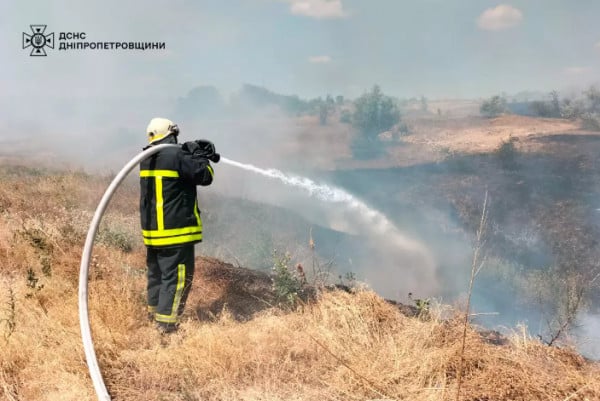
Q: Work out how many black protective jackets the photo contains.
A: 1